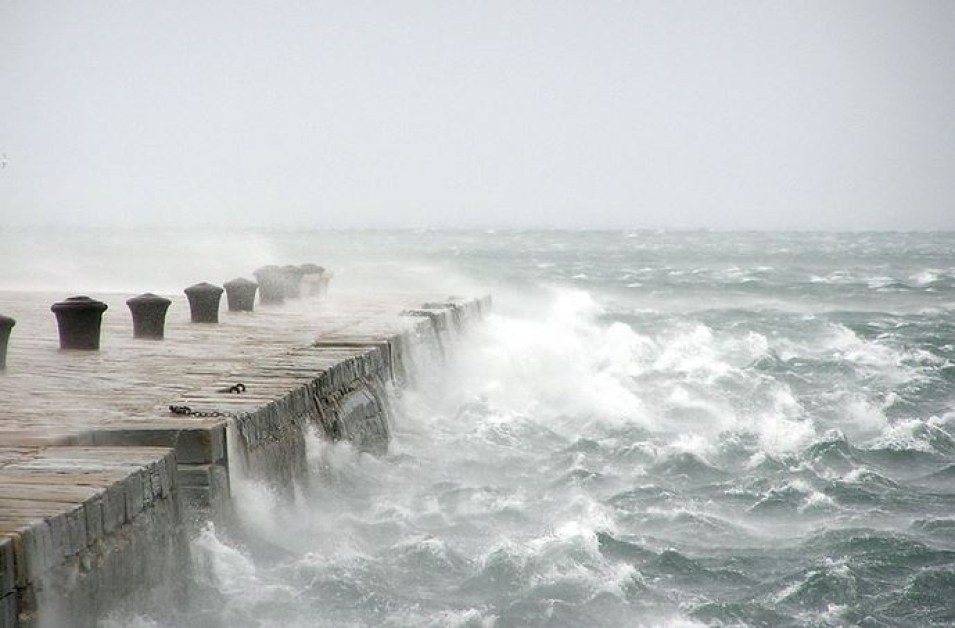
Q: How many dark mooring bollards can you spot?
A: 8